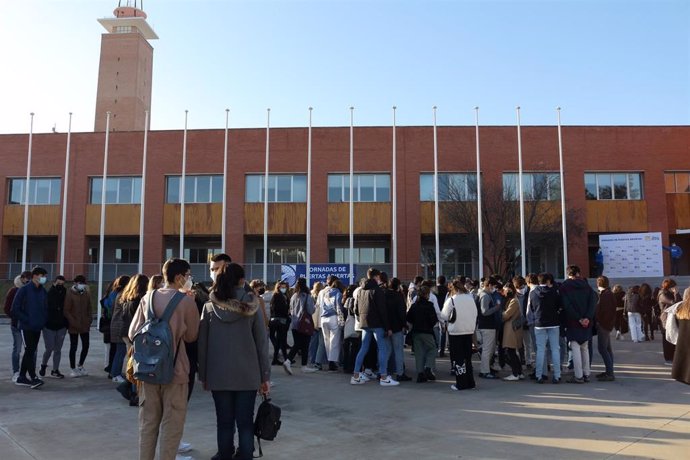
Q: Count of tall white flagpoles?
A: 14